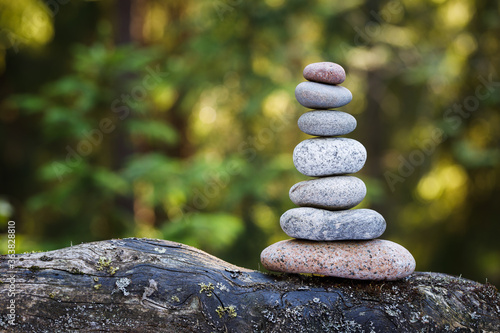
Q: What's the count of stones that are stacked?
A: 7